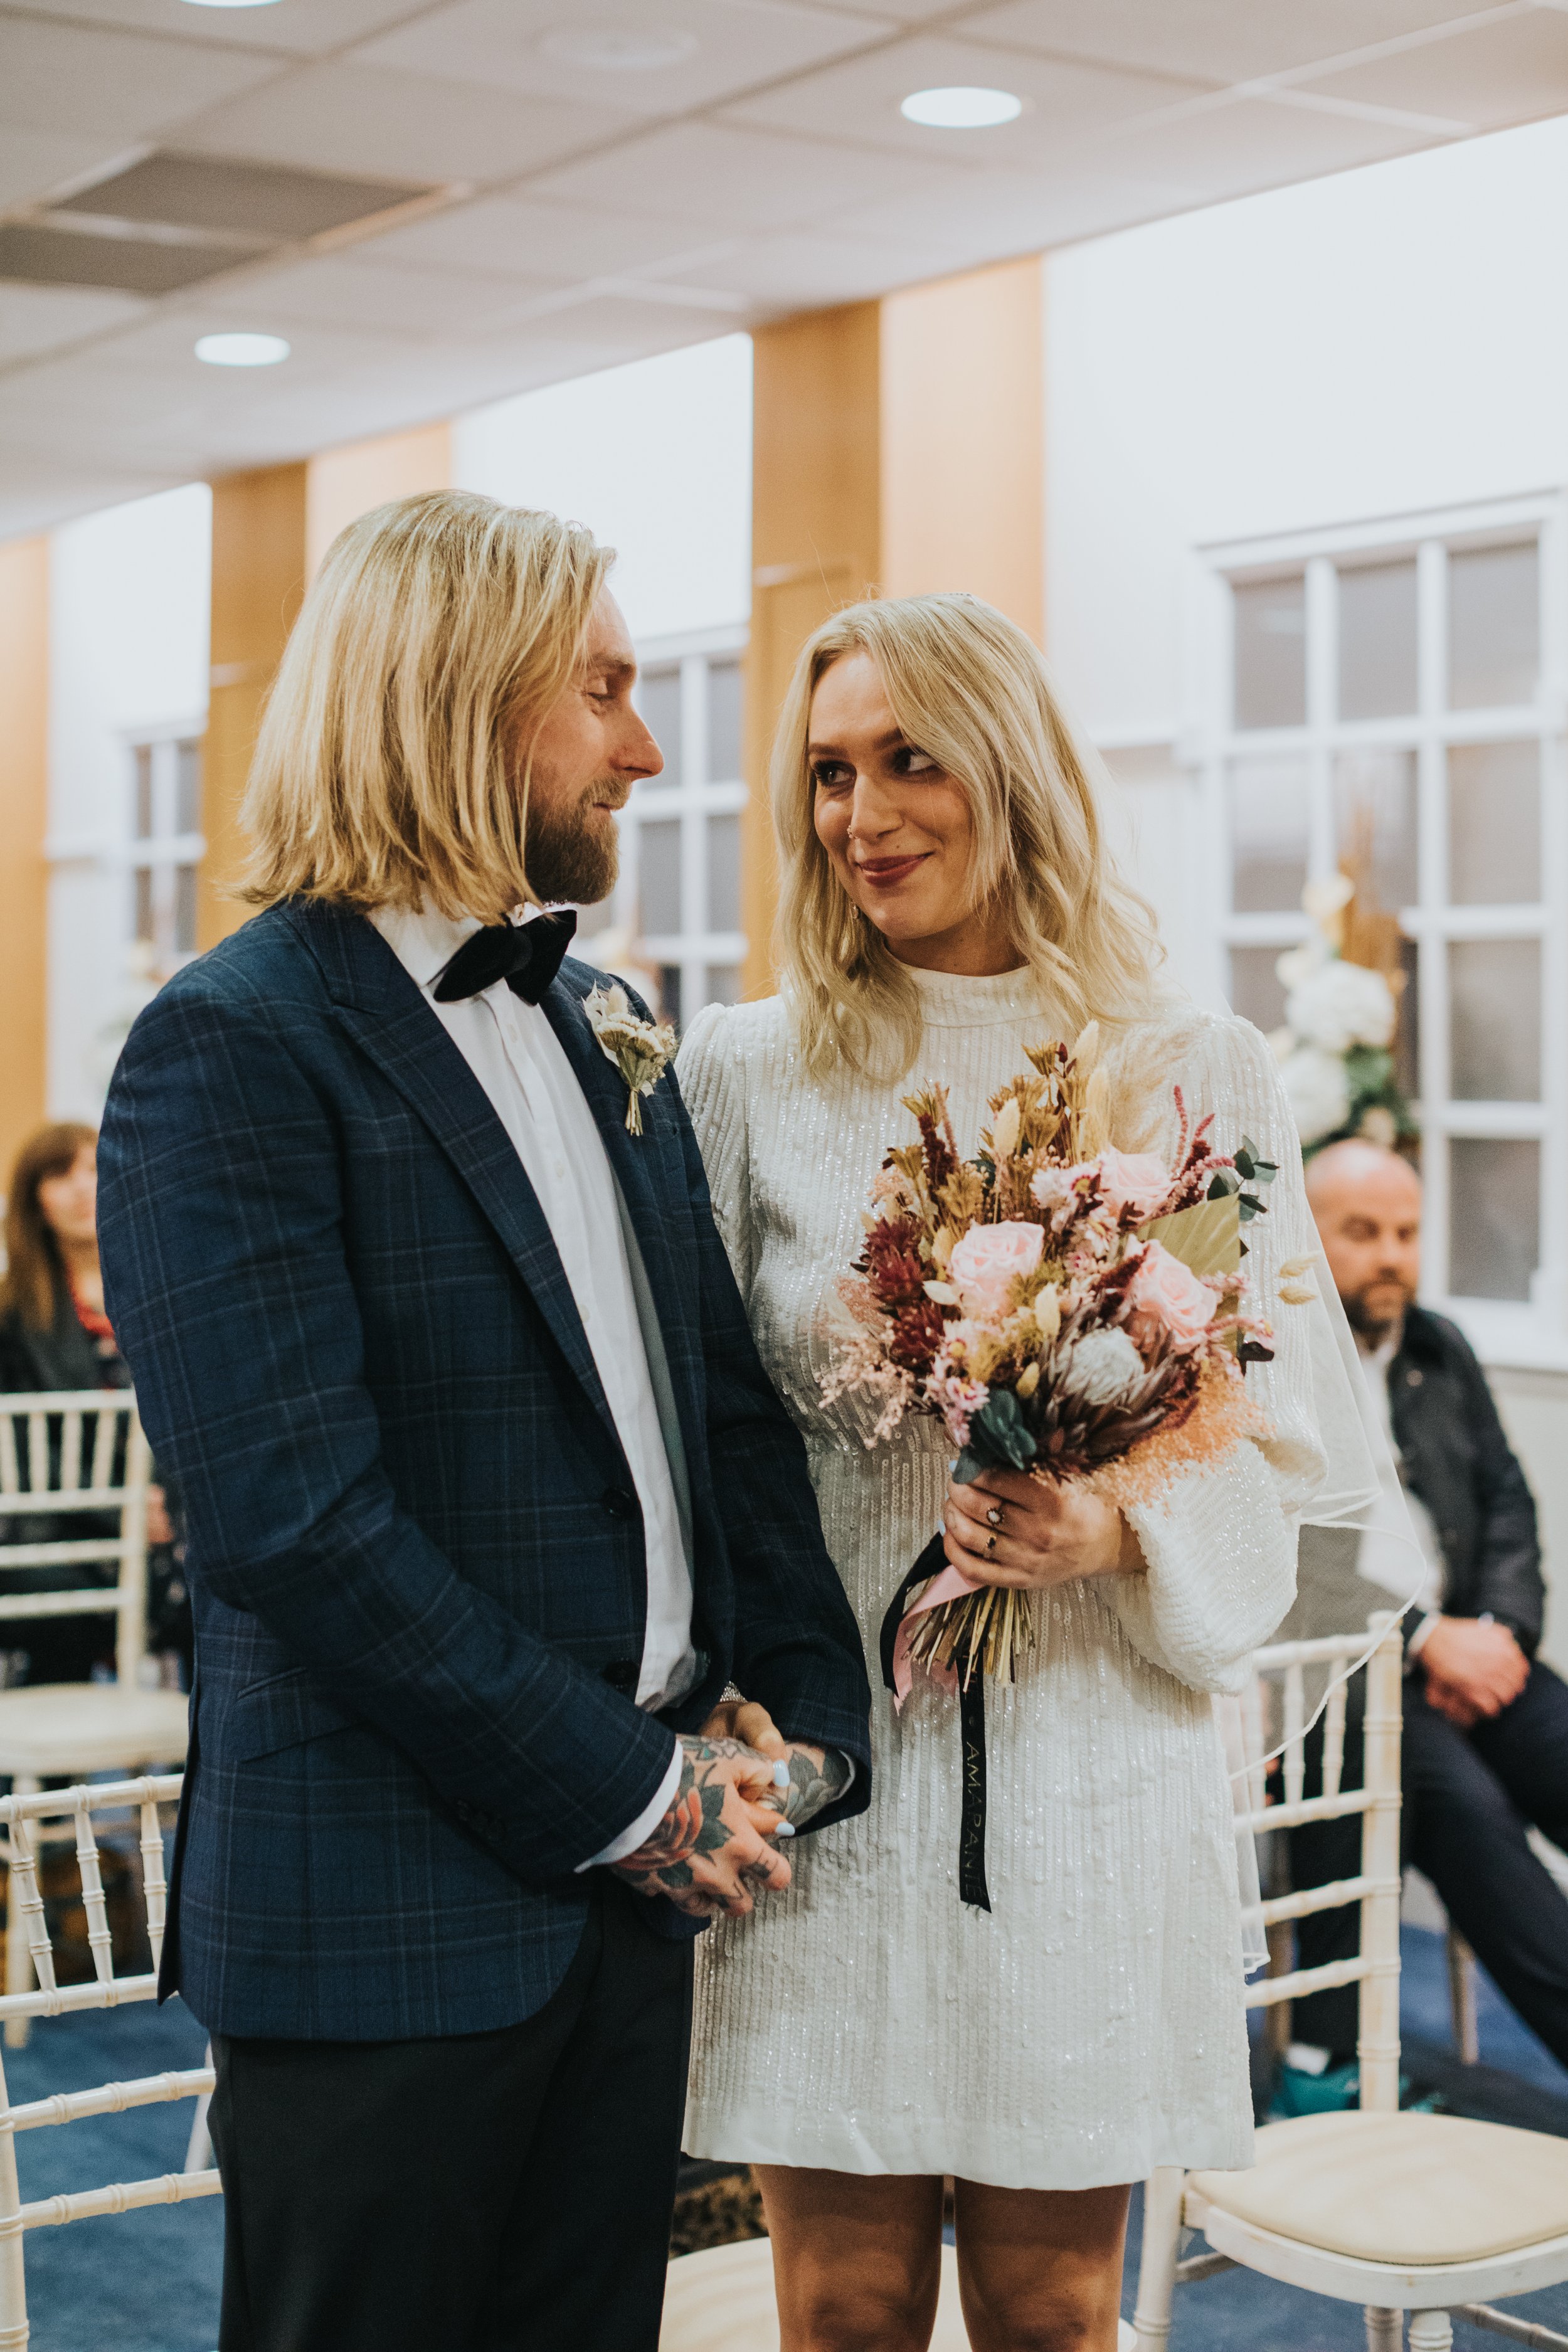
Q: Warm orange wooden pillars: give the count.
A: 3